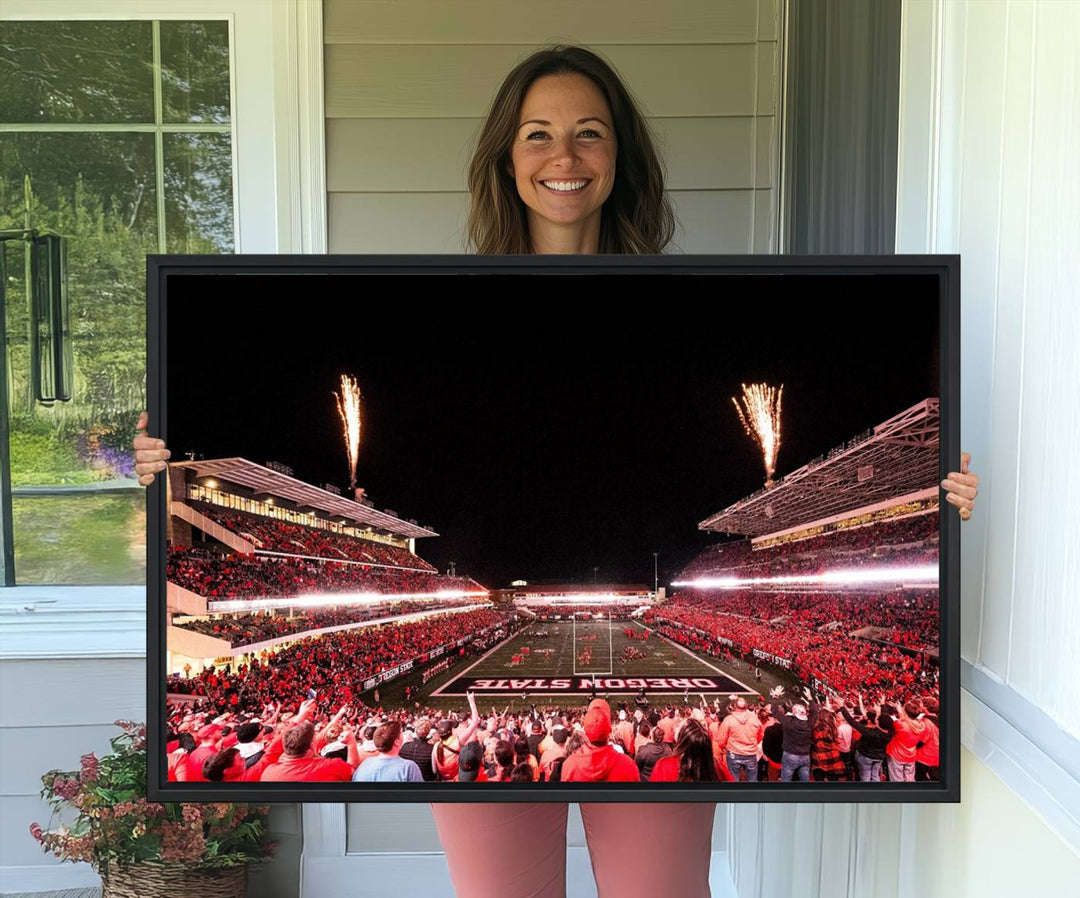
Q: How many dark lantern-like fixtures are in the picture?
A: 1